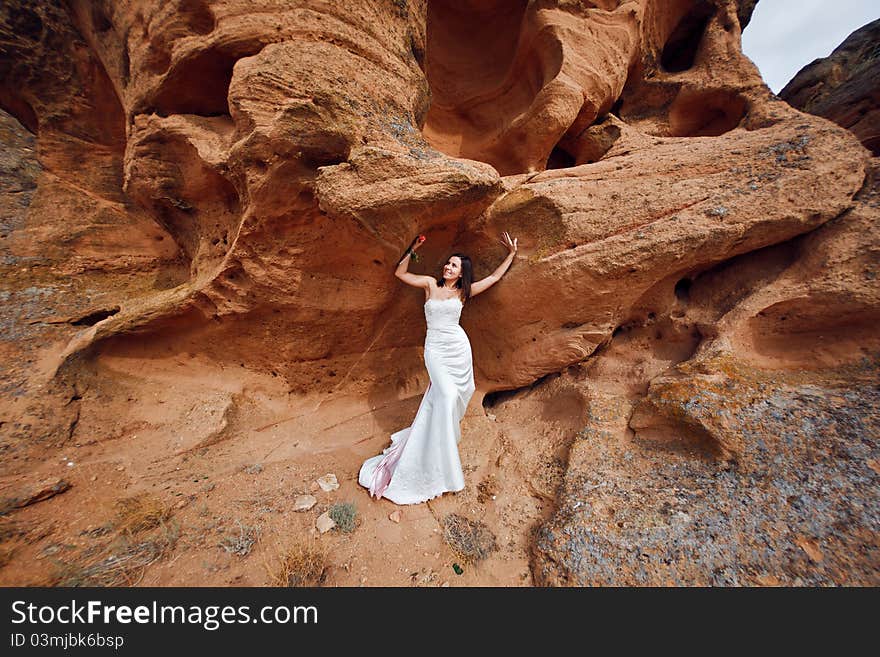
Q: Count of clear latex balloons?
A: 0